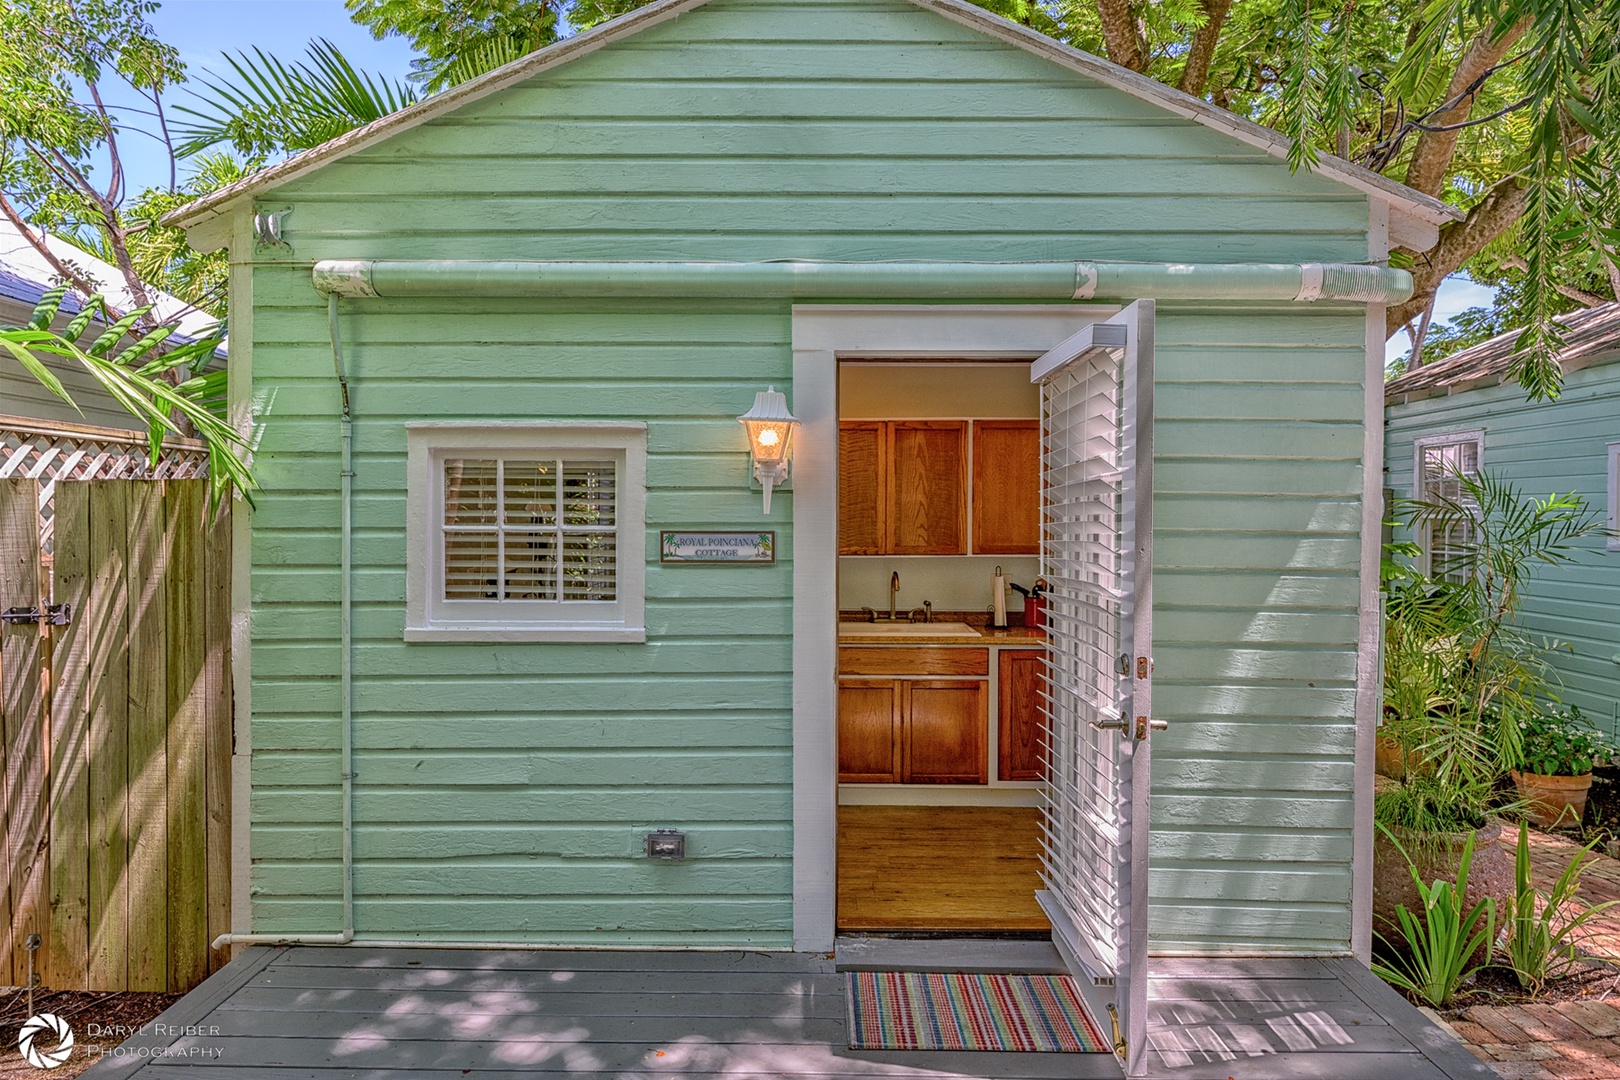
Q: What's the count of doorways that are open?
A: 1